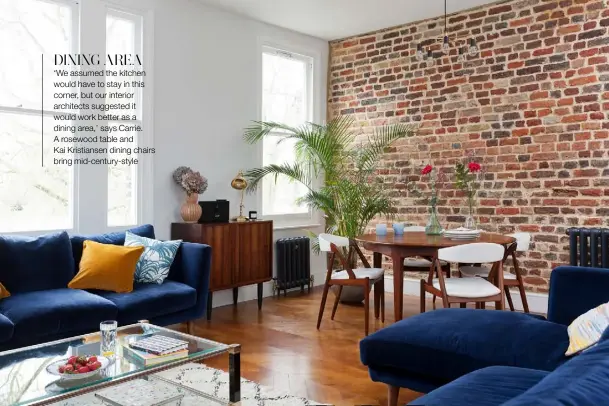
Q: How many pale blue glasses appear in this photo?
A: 2